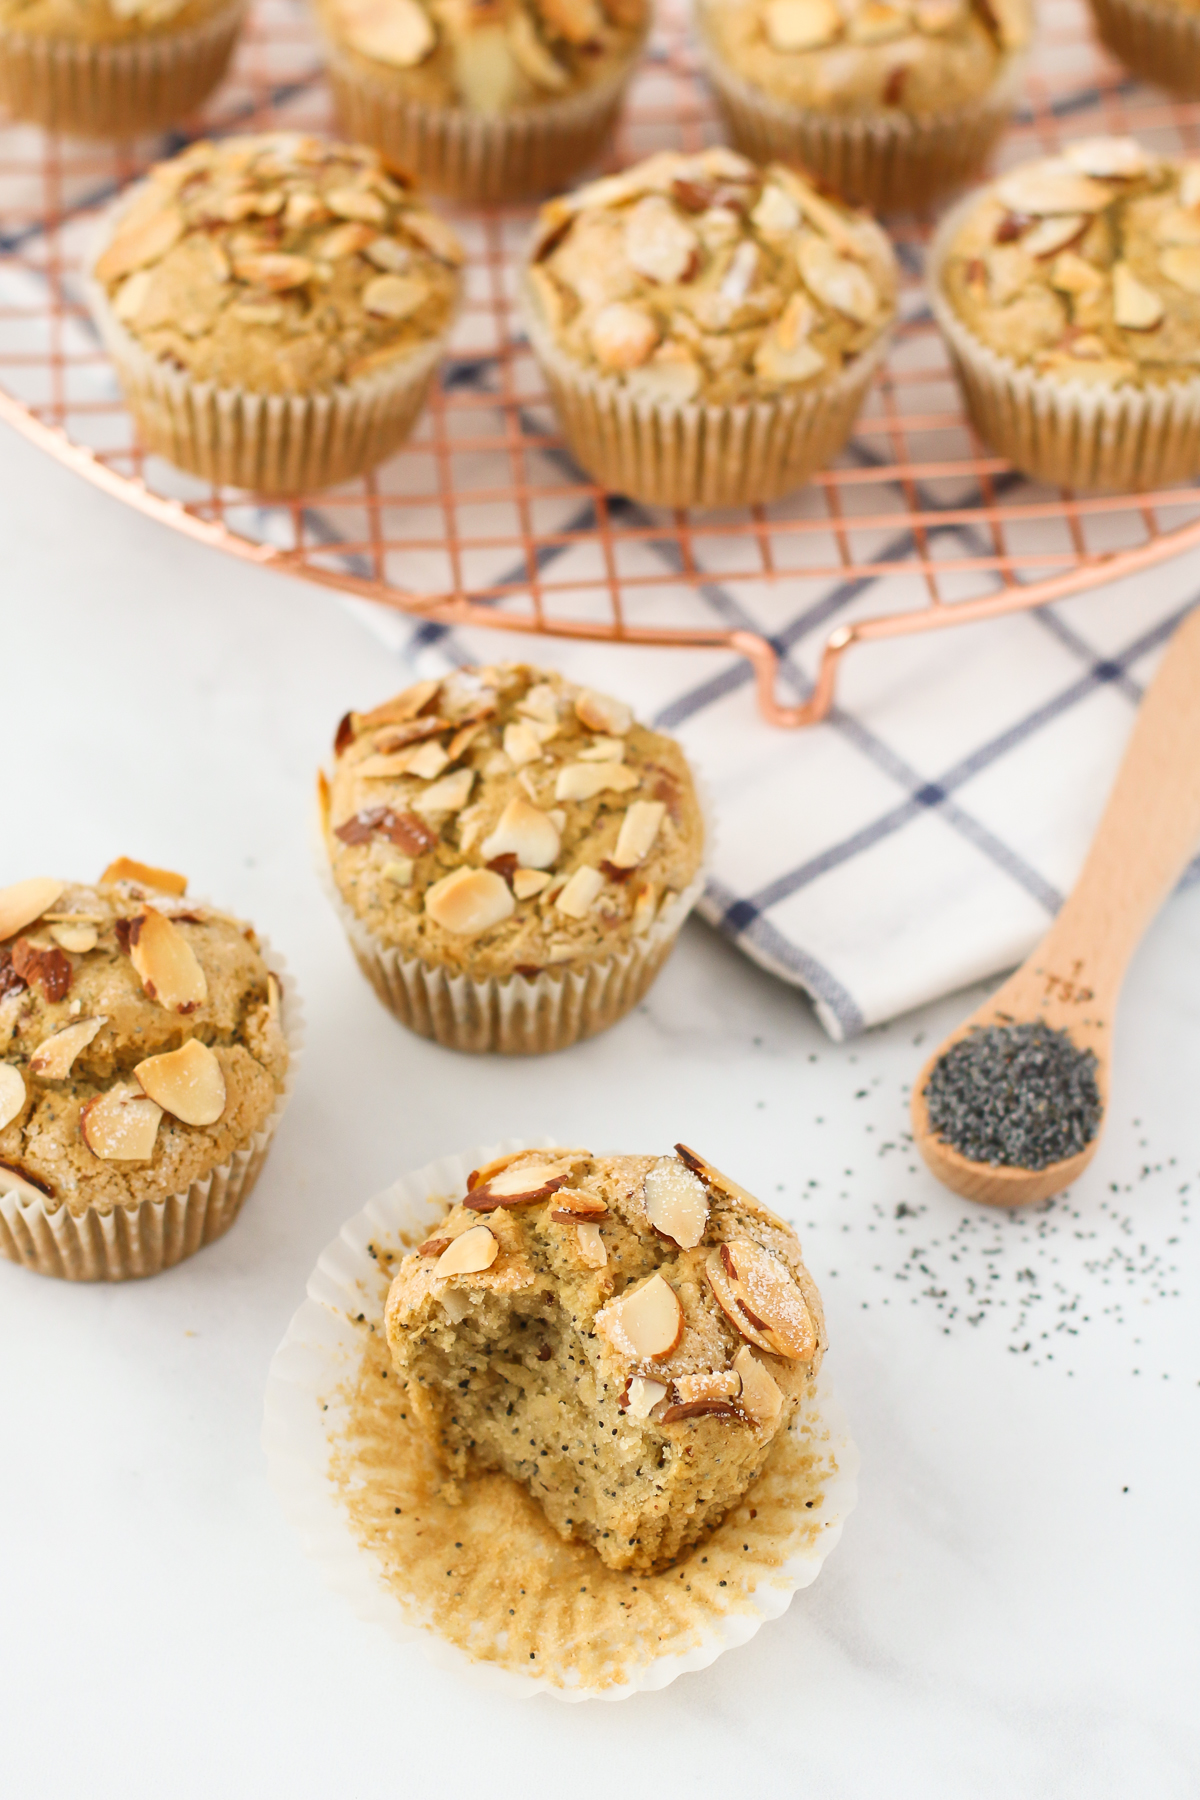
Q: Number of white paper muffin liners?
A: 10